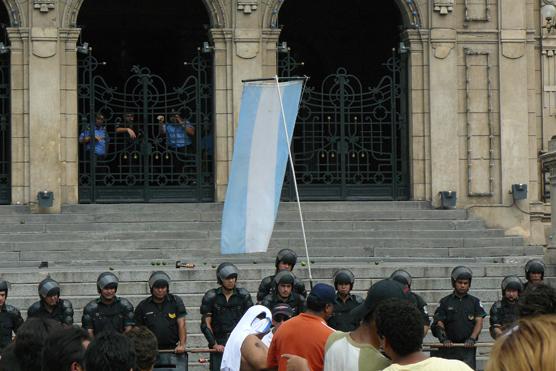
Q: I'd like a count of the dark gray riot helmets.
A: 12